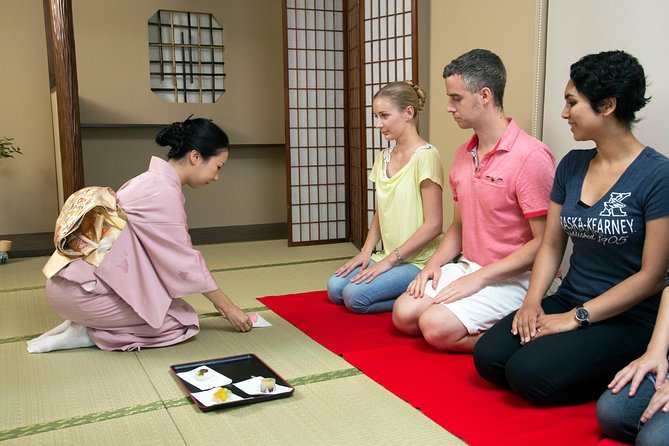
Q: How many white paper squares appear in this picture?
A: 4